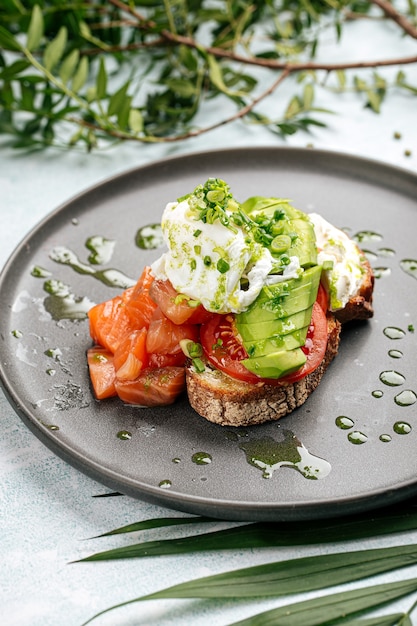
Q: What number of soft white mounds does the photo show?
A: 2